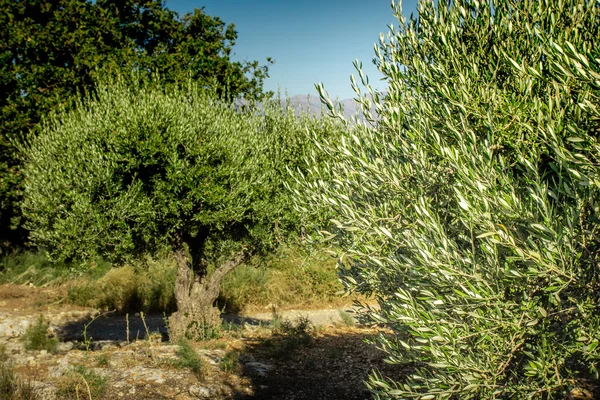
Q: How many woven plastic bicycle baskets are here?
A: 0